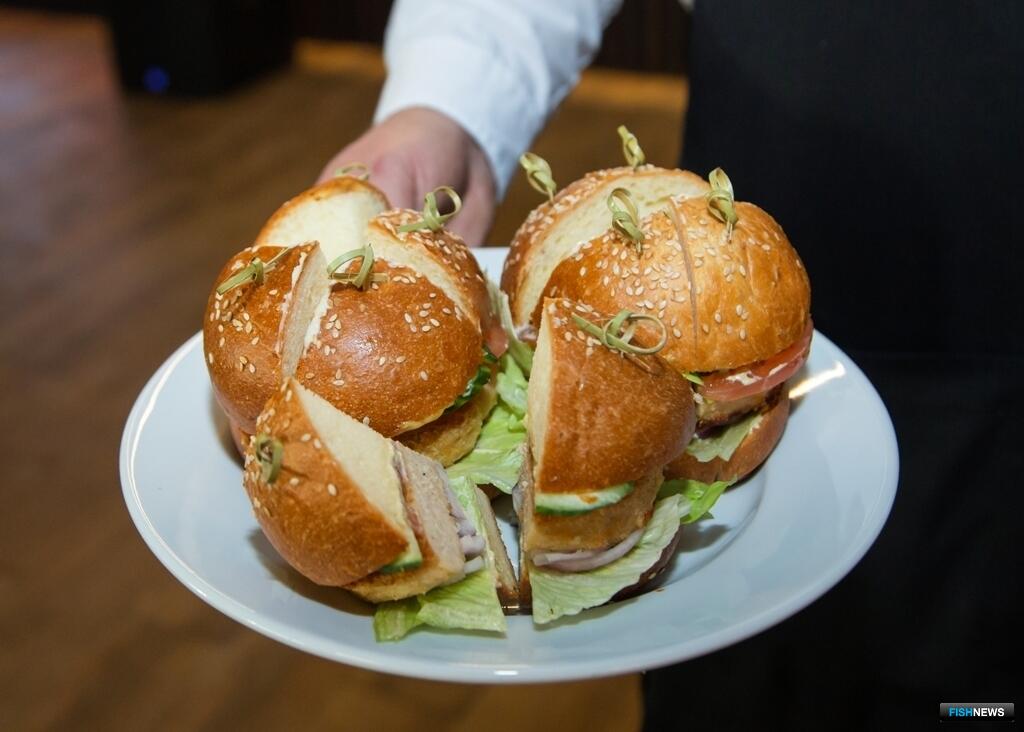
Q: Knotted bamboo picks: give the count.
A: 10